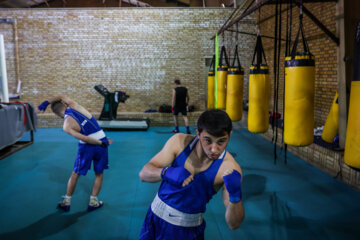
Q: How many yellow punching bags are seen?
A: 7